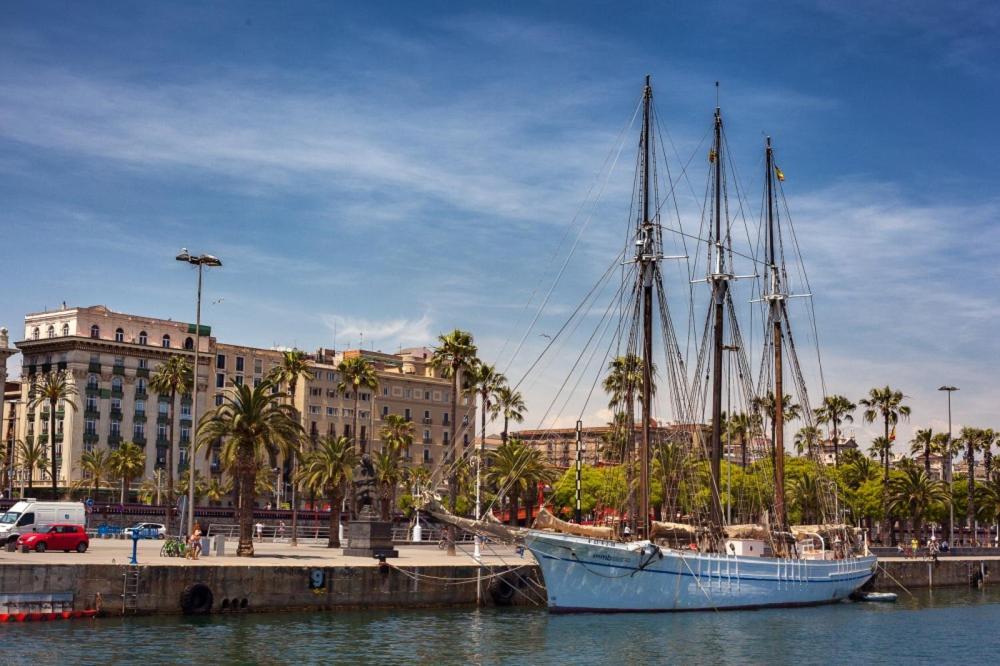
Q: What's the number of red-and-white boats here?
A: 0